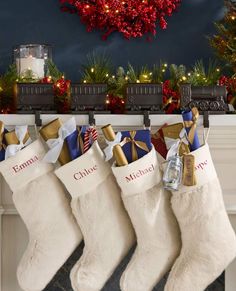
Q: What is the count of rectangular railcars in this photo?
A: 3